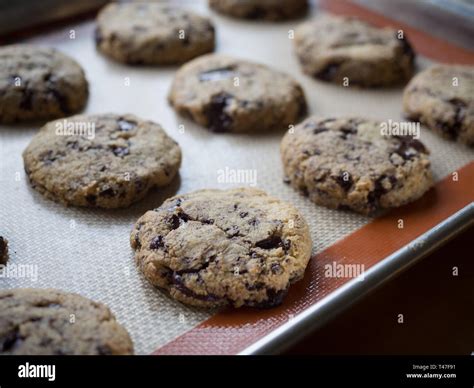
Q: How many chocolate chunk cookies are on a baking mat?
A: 11